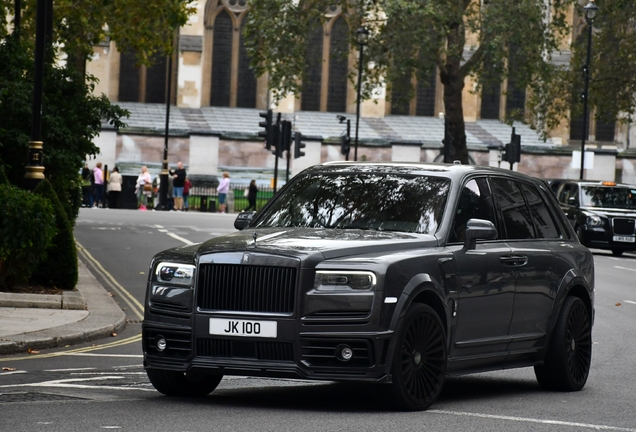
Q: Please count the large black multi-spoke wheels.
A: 2